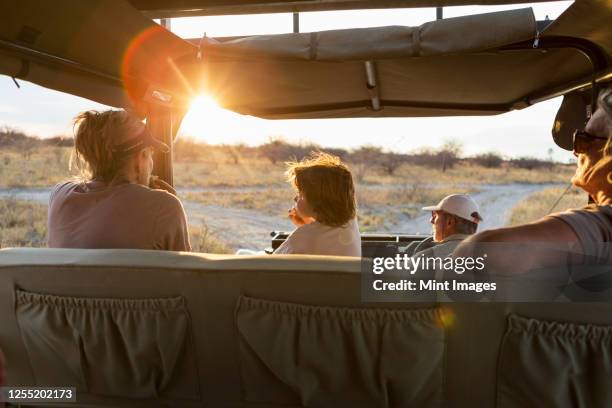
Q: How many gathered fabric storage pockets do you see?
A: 3